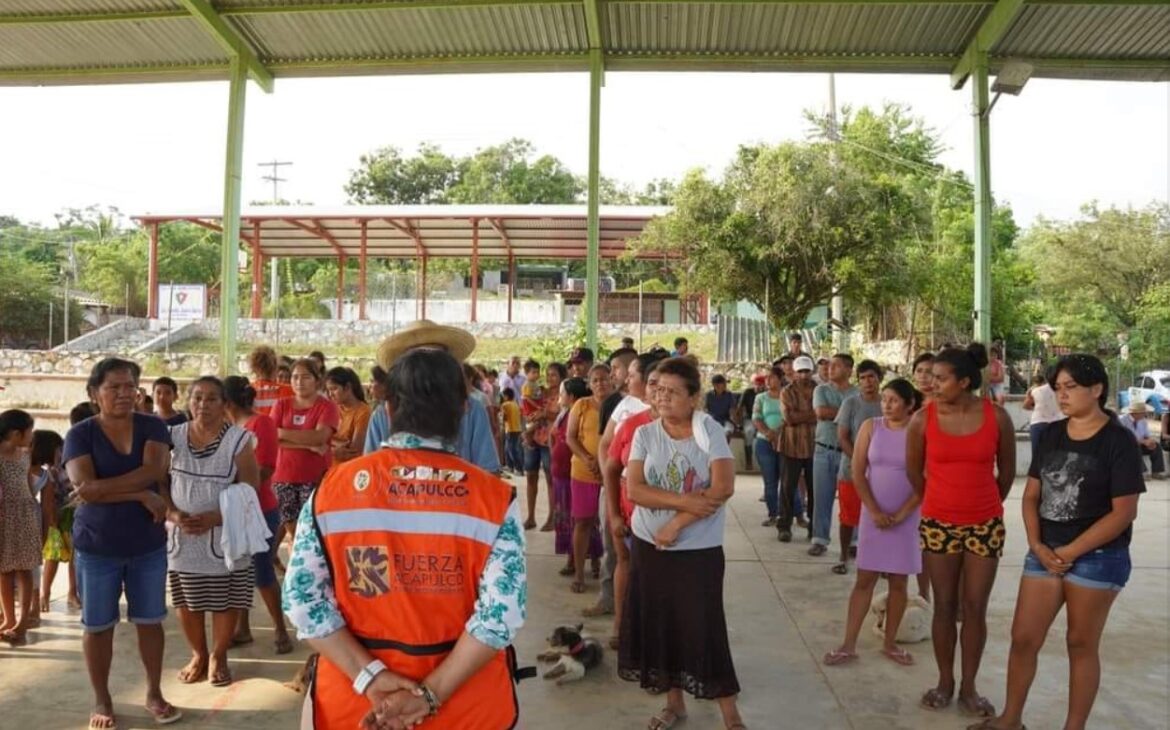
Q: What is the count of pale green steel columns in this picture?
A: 3